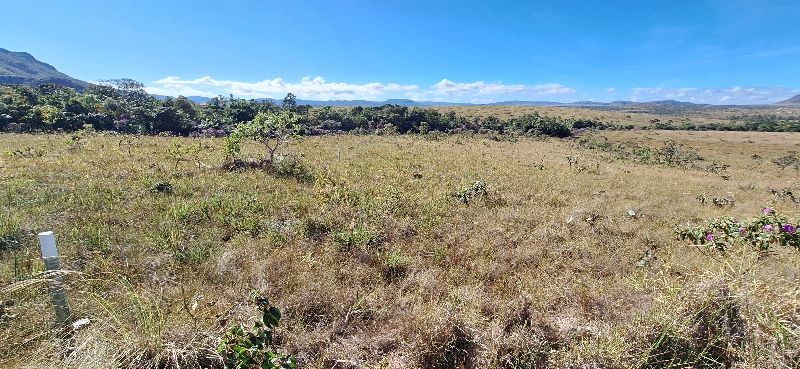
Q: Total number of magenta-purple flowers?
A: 5